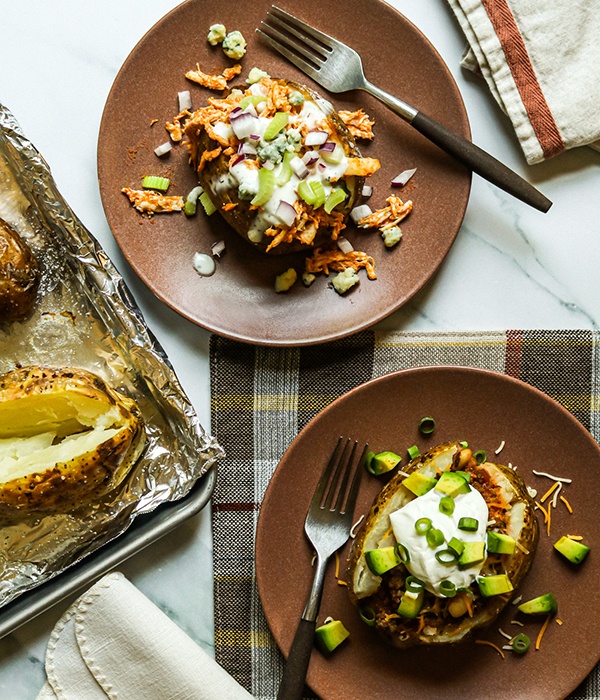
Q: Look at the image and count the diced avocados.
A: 11